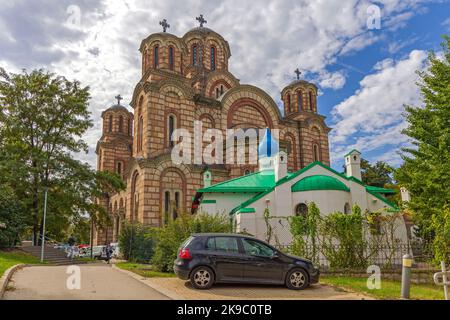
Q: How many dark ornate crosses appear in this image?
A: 4